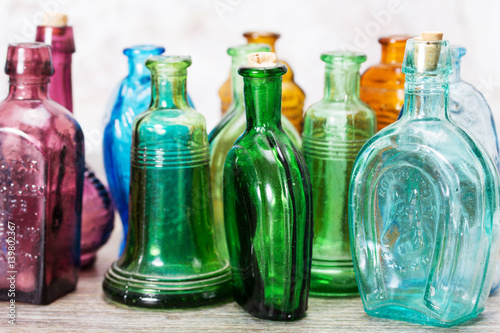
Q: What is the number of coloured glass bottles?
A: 11